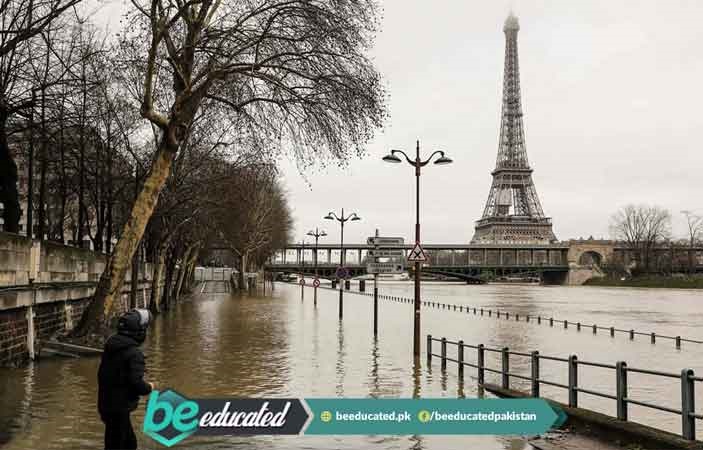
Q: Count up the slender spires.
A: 1